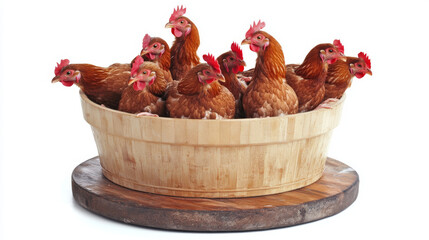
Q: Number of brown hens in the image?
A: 9